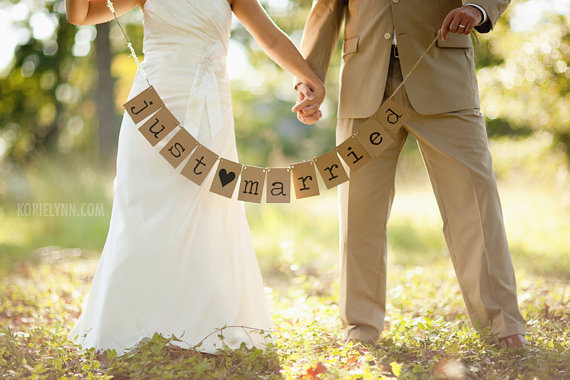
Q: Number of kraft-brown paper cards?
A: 12